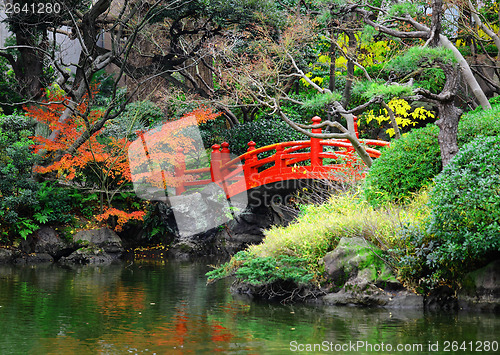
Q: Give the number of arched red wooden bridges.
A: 1